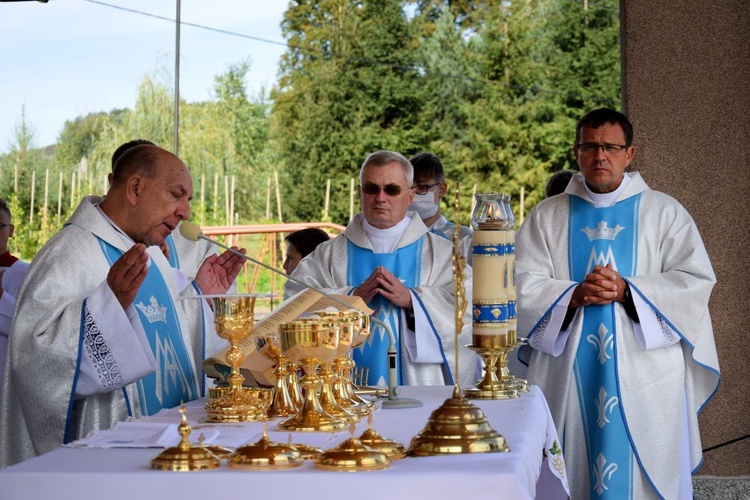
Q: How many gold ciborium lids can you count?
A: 6